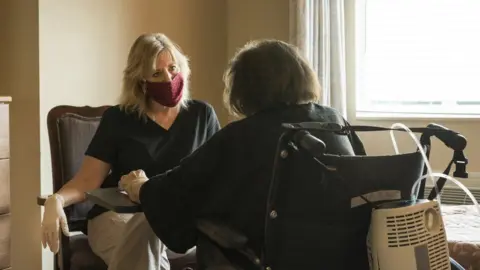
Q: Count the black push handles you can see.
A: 2